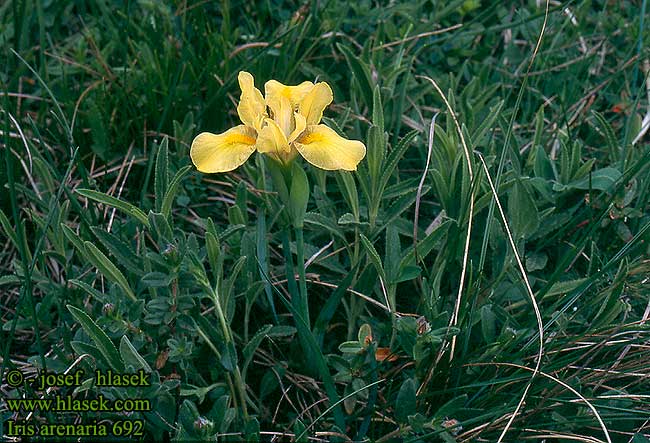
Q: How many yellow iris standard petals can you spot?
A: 3